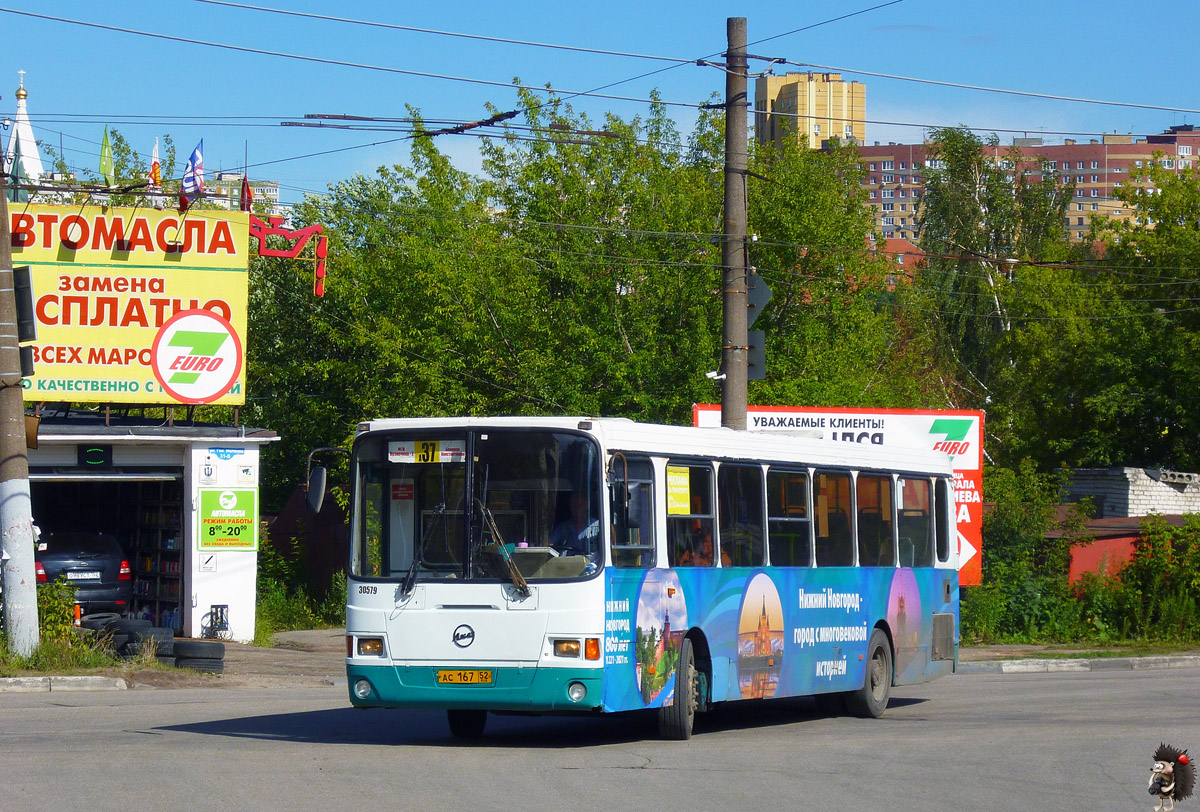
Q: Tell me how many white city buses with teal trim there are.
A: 1